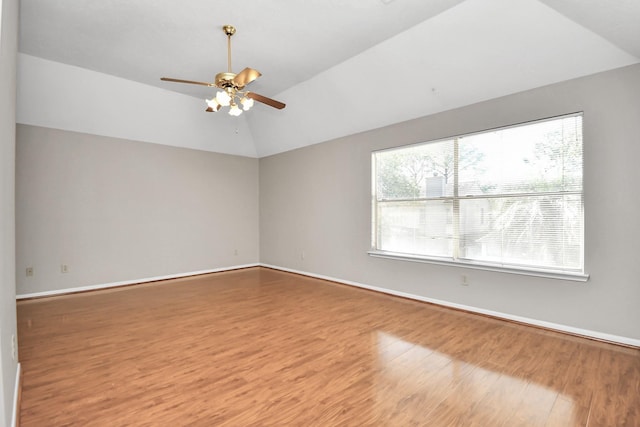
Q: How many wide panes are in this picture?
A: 4